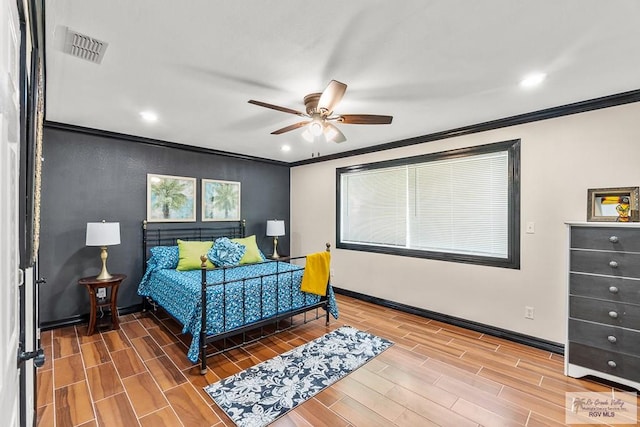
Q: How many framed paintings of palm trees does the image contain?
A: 2